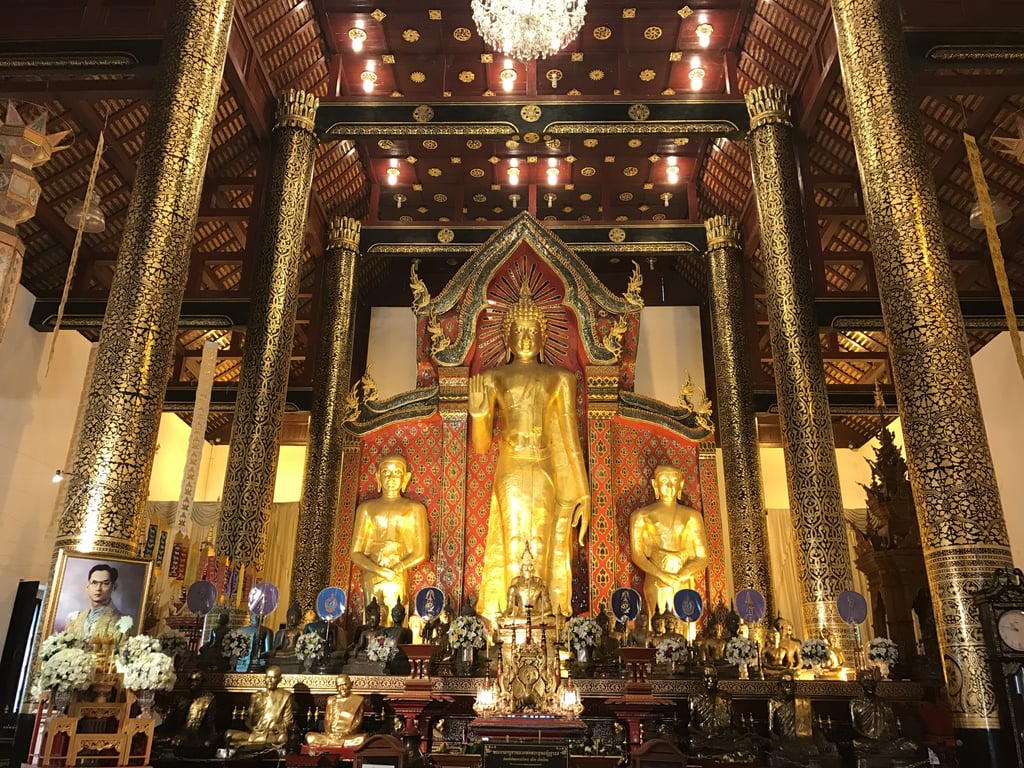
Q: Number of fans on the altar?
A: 8